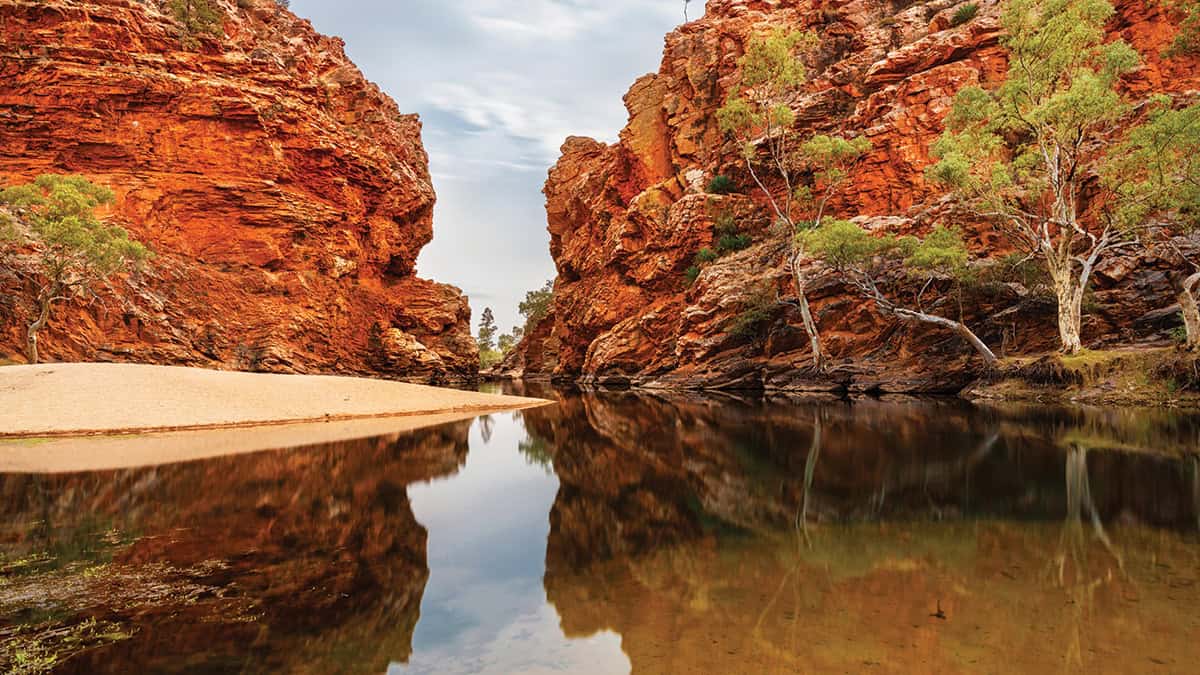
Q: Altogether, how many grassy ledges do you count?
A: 1